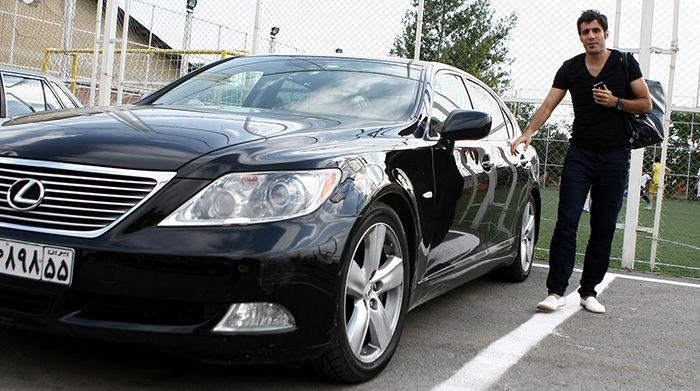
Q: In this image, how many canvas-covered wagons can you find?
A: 0